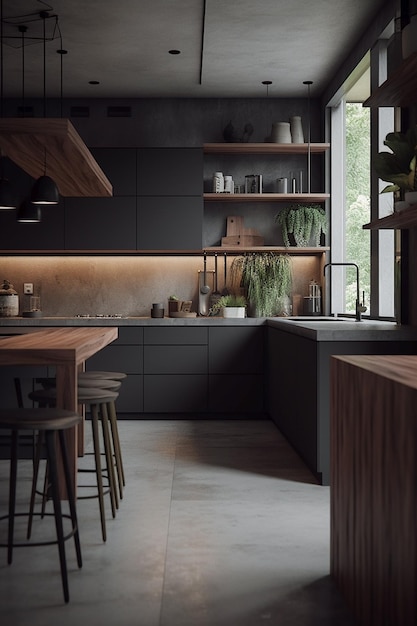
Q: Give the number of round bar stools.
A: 4